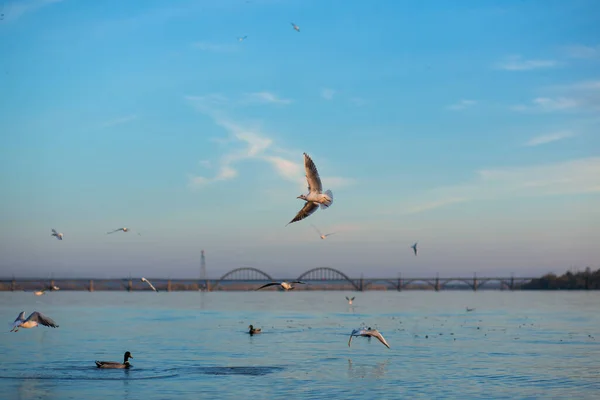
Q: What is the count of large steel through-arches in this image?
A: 2